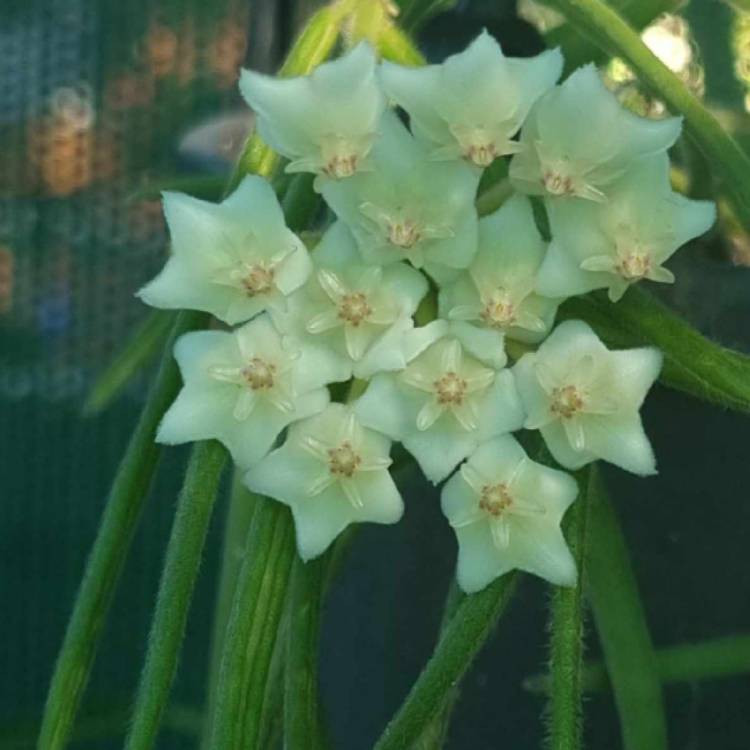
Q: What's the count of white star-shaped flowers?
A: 13